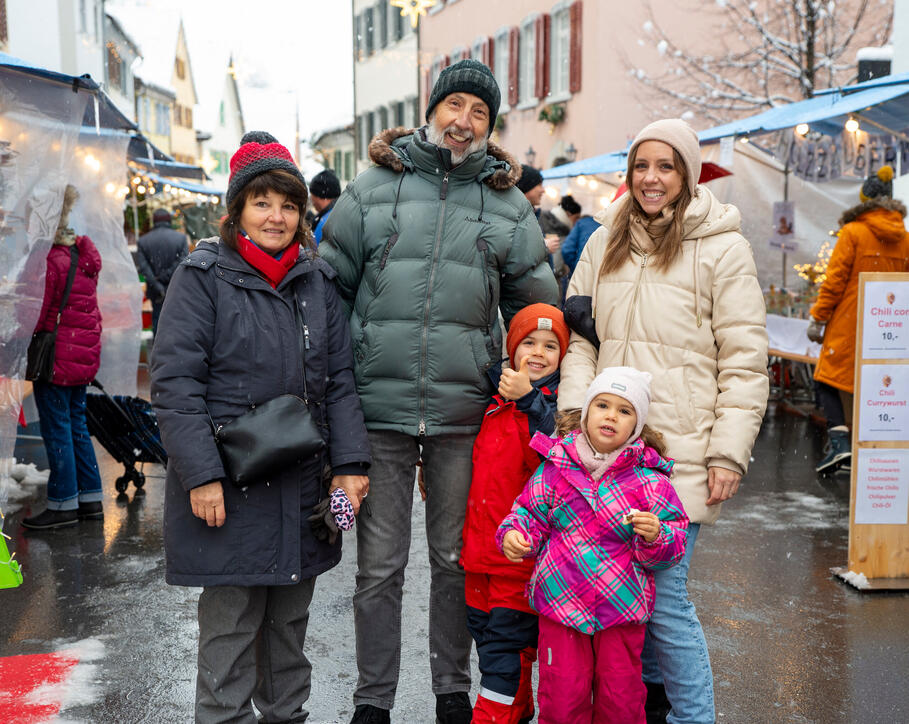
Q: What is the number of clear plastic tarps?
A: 2